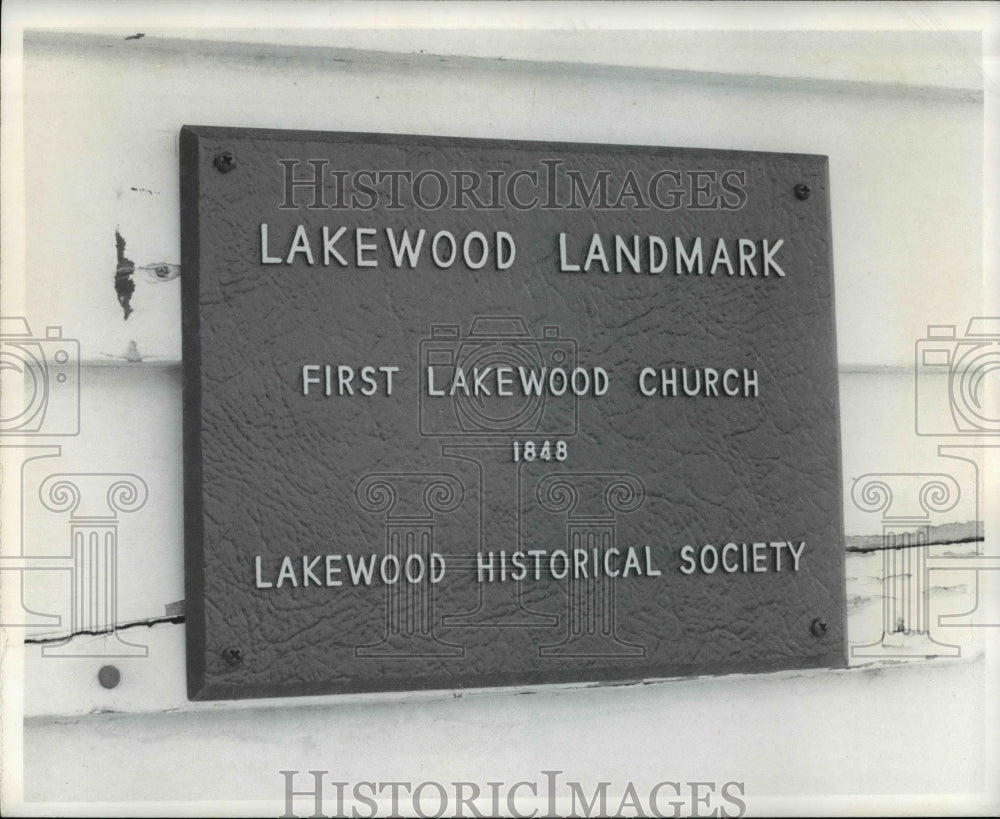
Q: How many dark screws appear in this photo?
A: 4